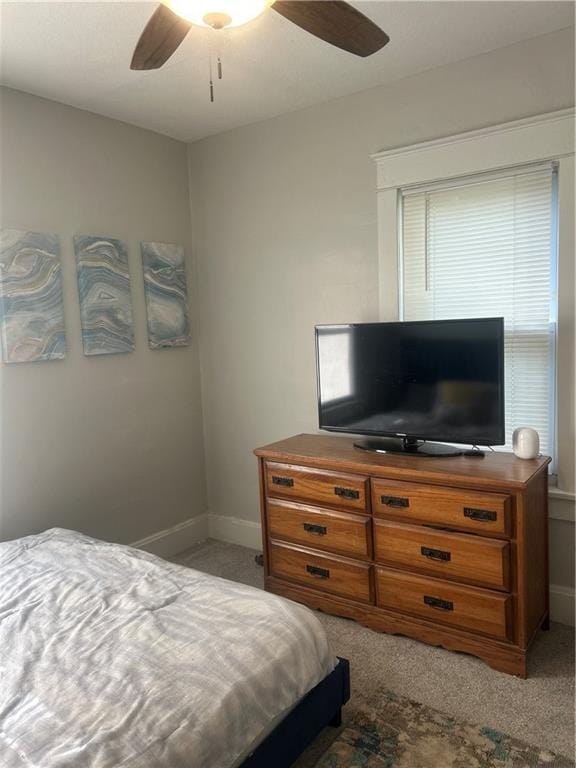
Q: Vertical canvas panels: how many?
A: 3